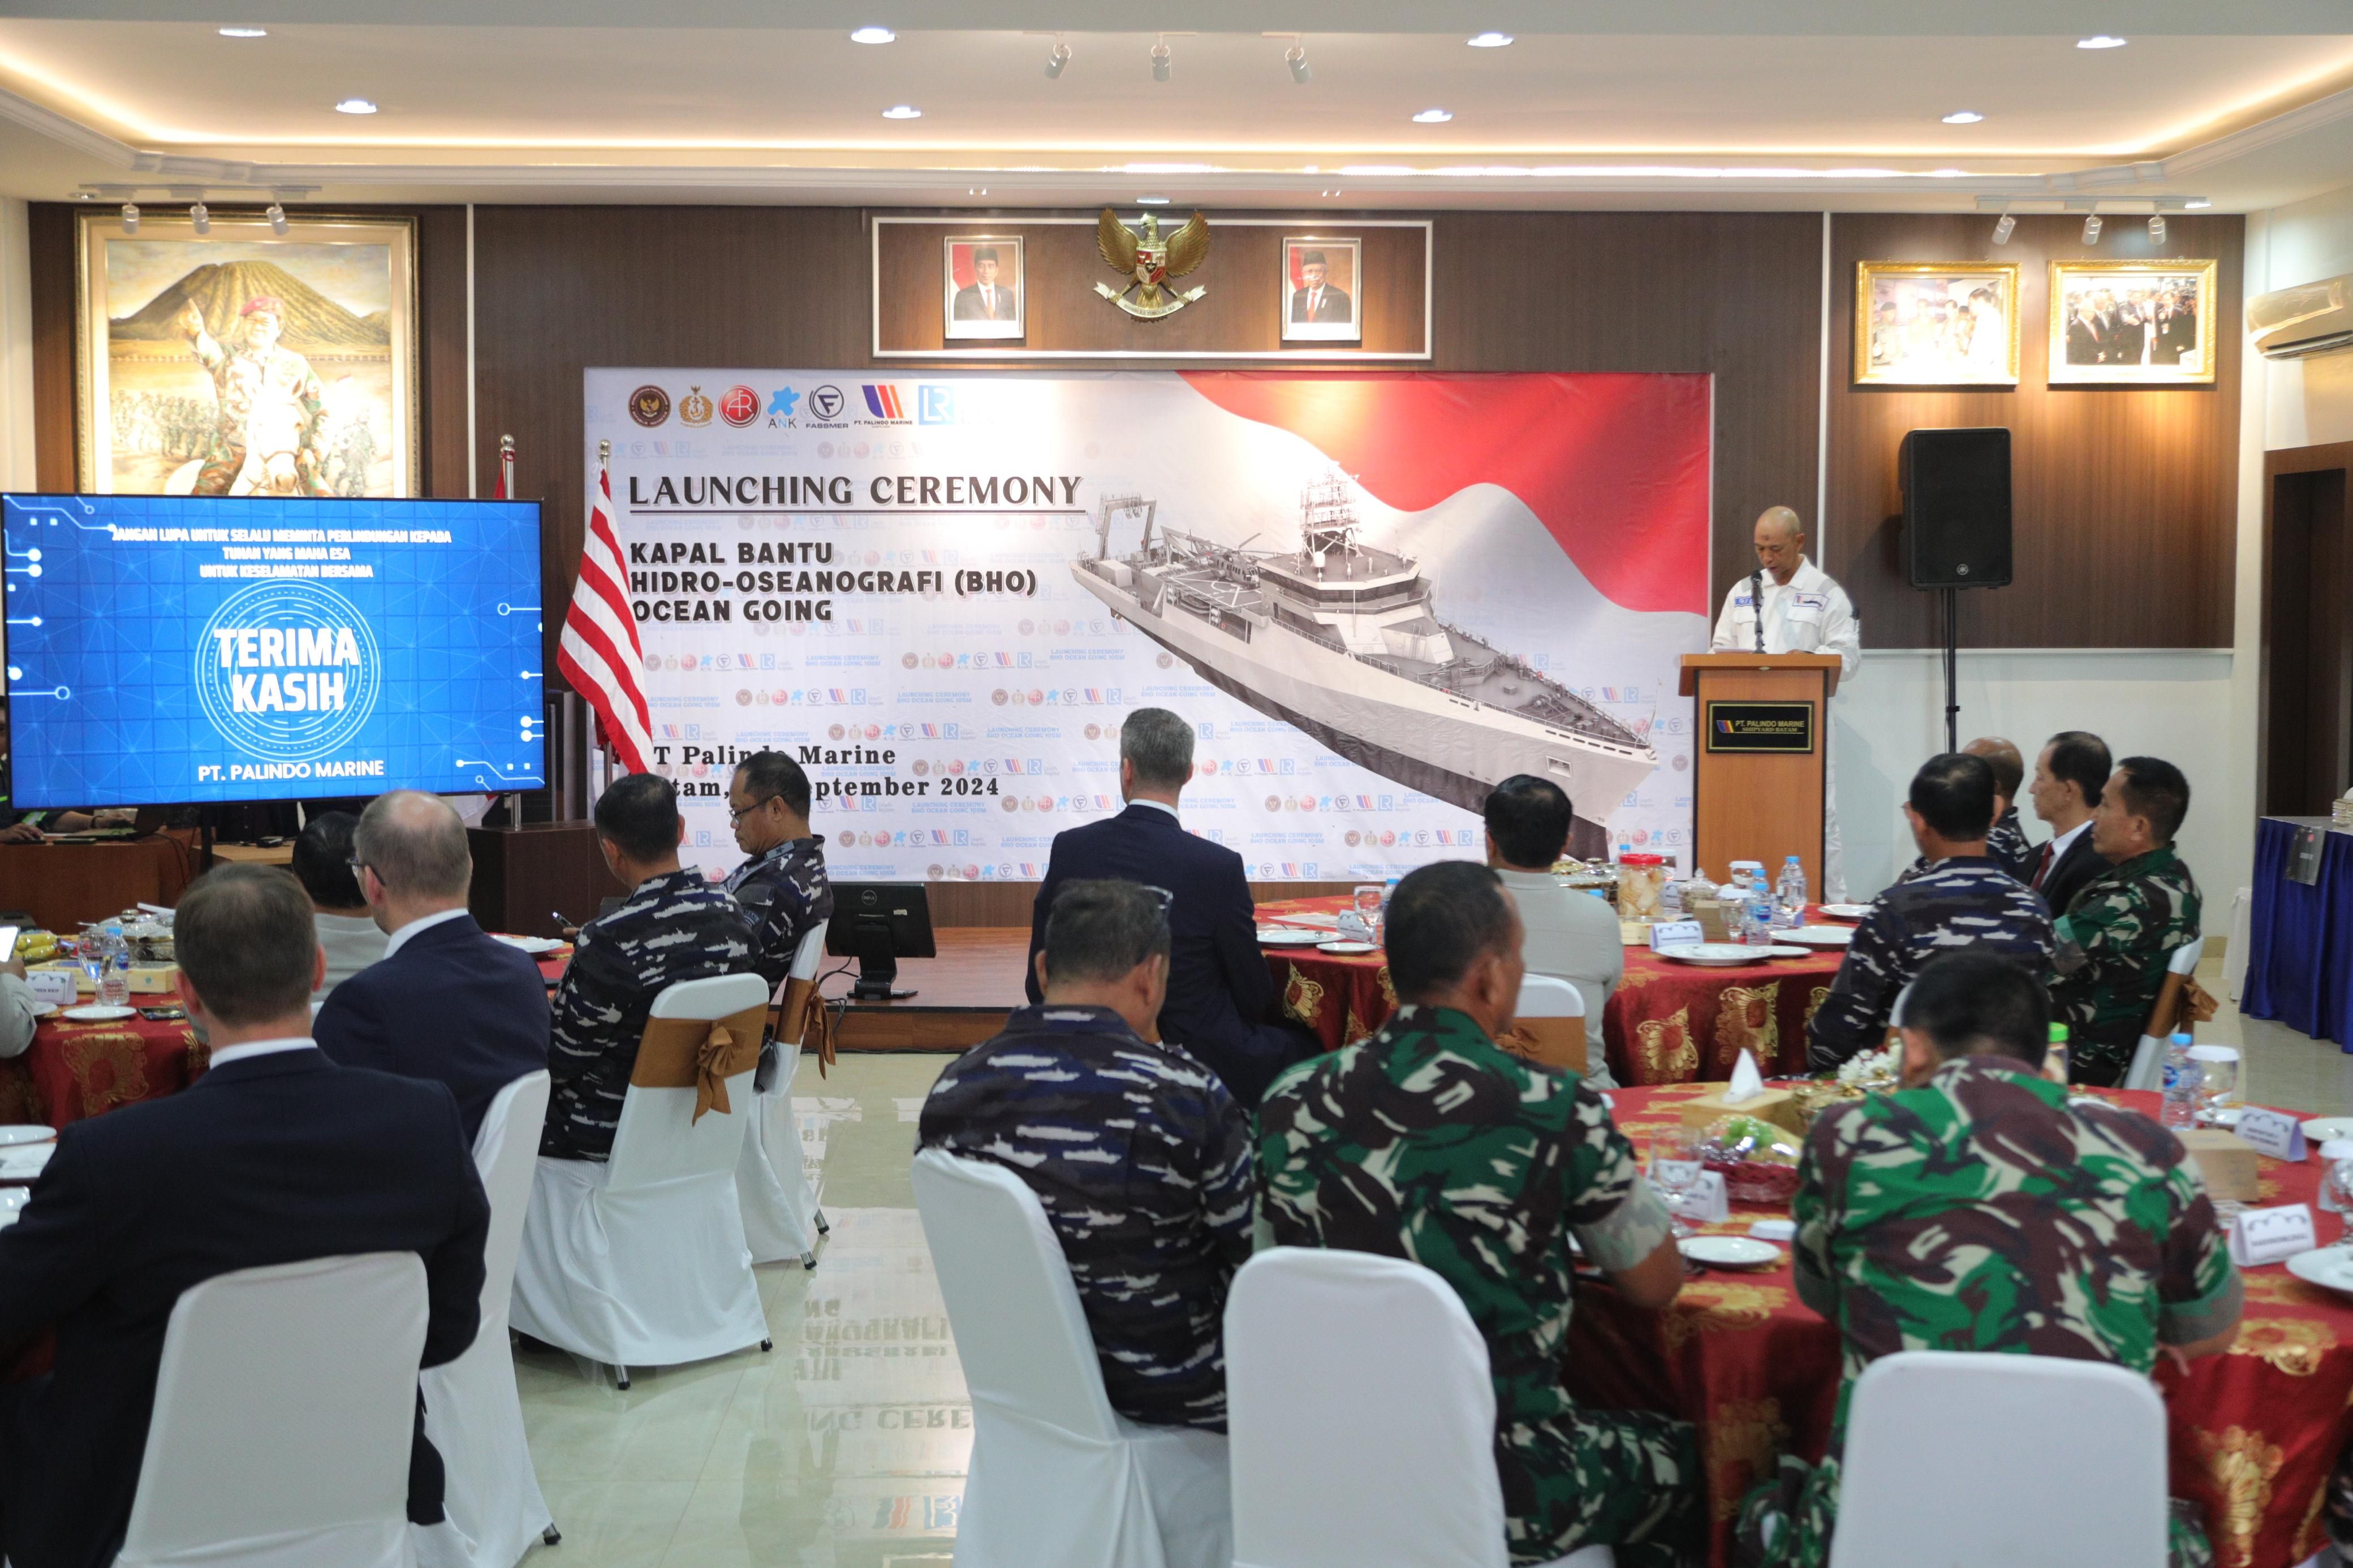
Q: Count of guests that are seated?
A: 14